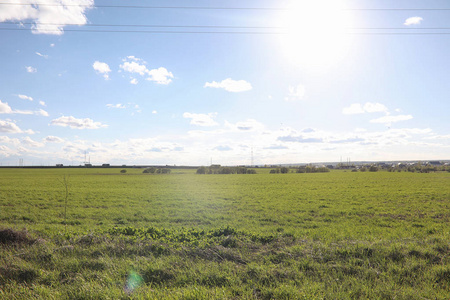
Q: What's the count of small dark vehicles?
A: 3